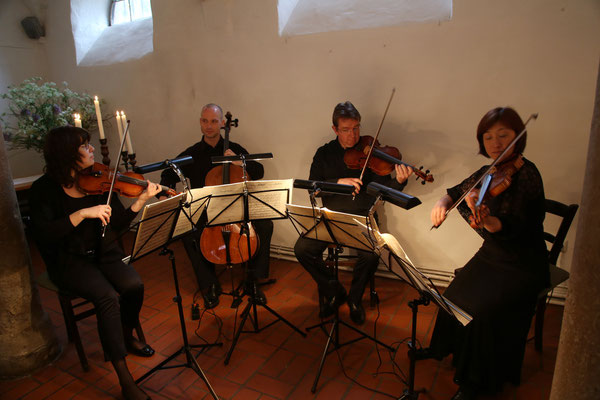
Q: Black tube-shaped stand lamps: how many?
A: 4